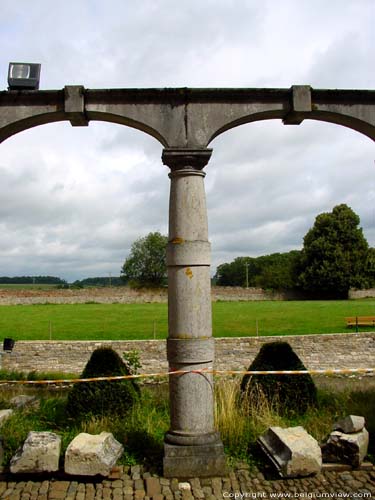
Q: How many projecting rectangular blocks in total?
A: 2